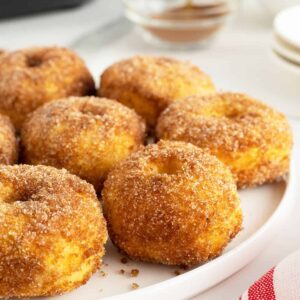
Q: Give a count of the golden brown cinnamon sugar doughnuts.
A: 7